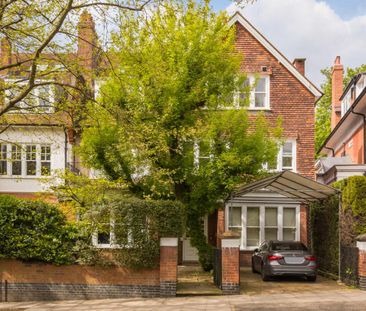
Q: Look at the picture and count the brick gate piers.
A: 3